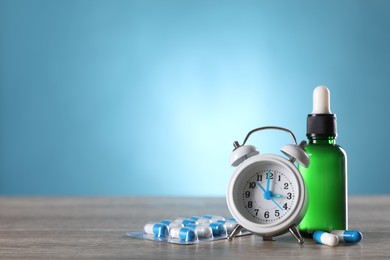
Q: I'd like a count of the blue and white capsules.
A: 12